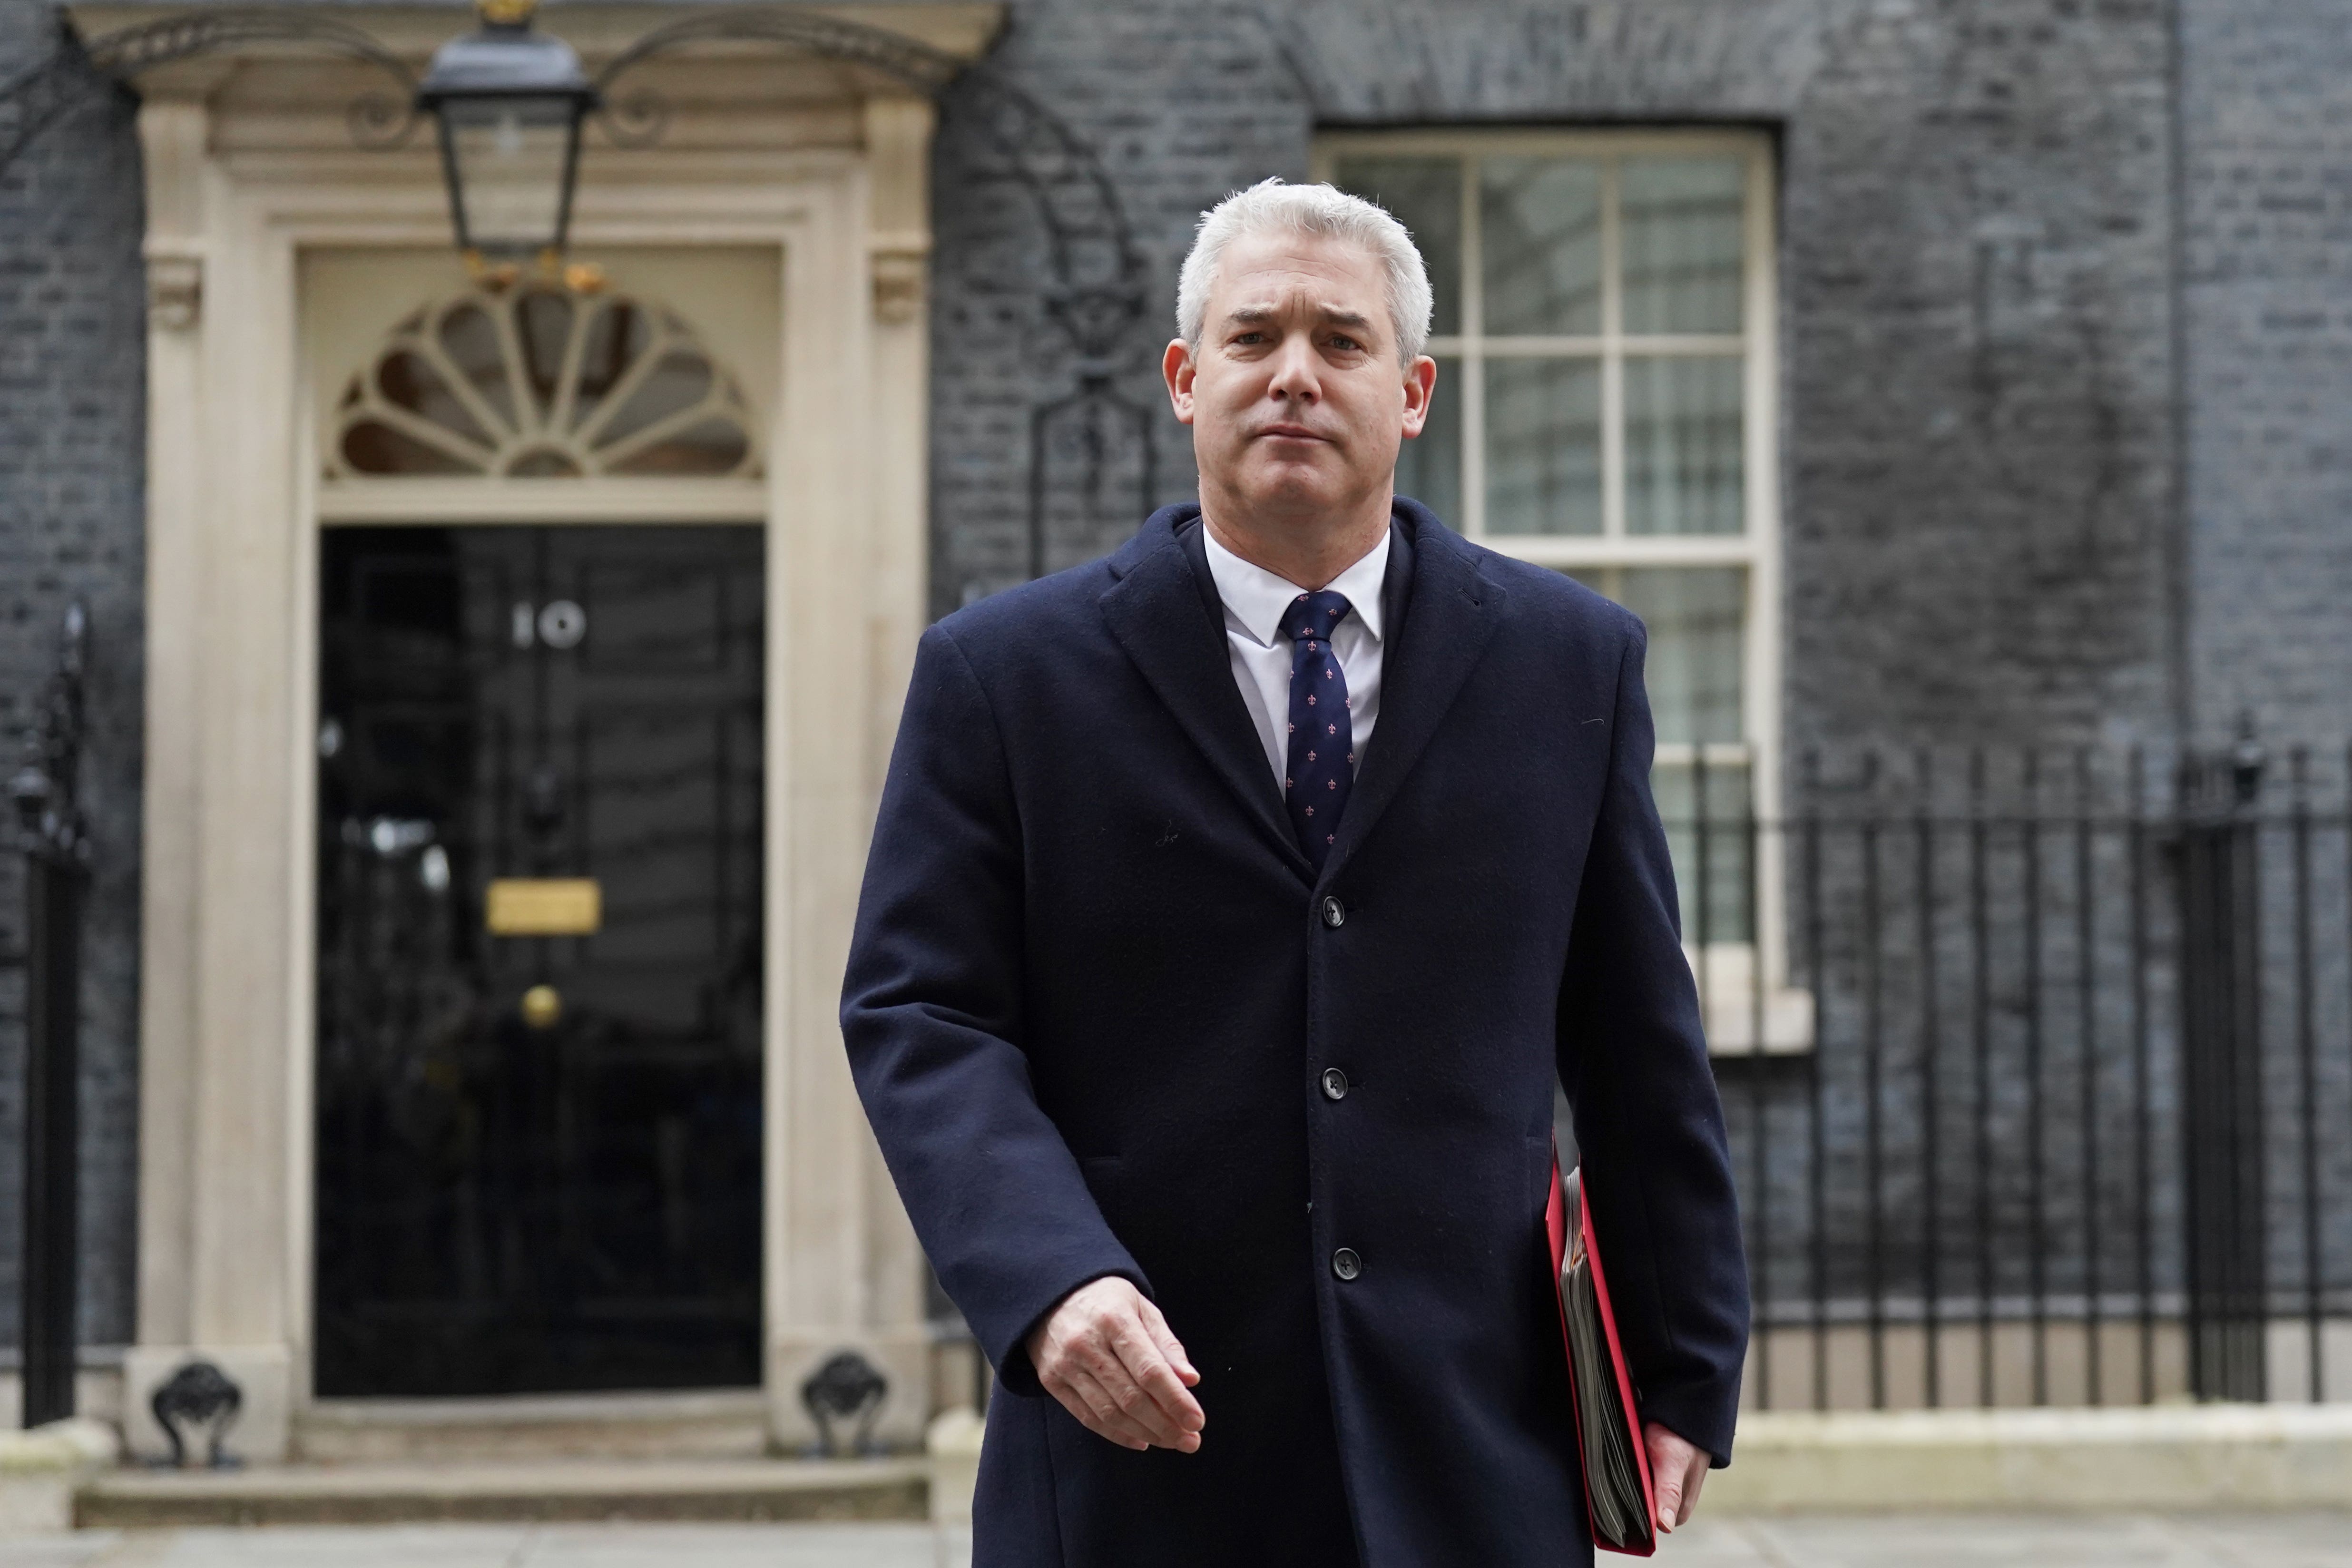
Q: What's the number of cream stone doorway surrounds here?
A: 1